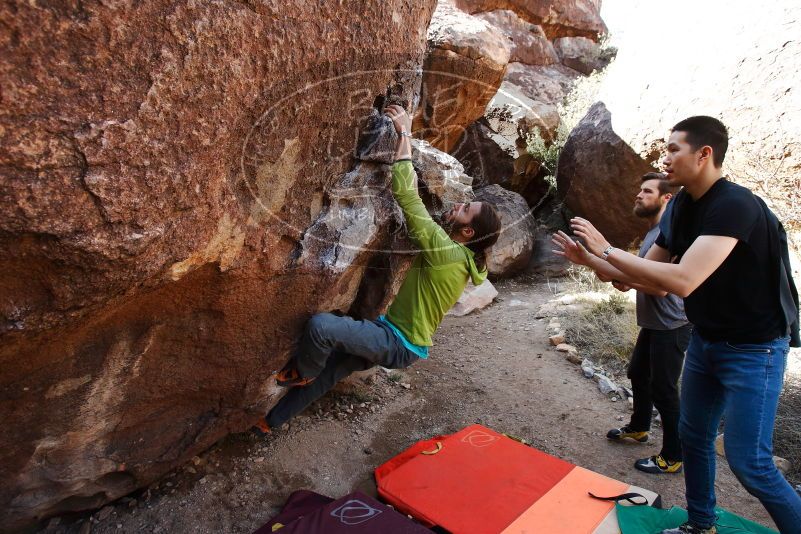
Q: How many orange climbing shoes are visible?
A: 2